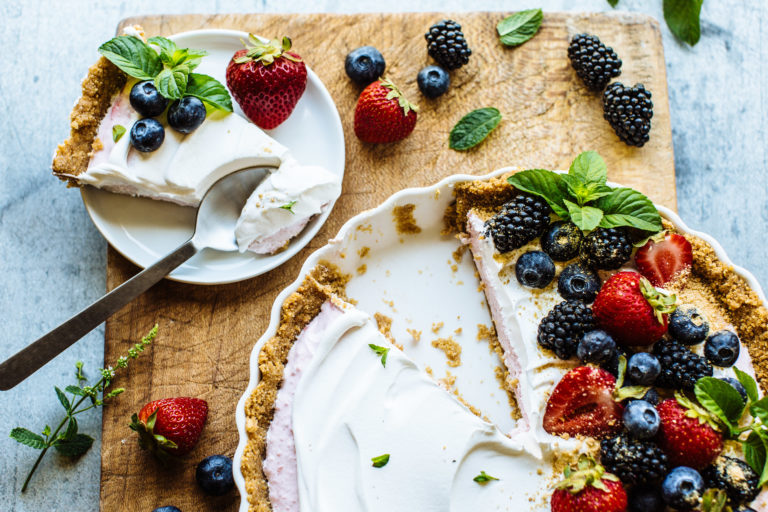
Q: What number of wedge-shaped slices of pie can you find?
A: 1